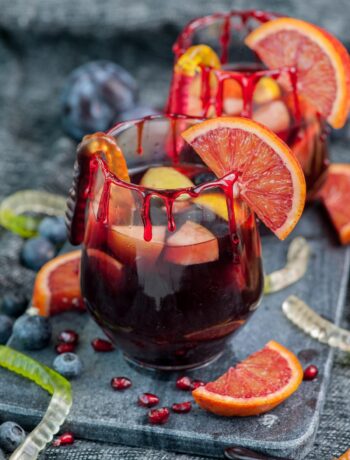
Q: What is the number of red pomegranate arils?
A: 11